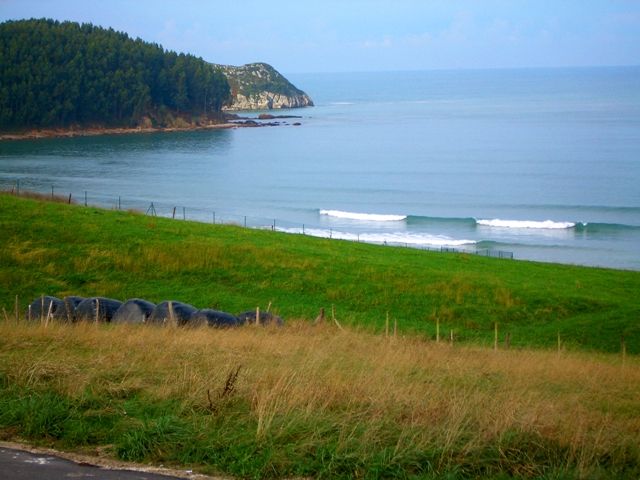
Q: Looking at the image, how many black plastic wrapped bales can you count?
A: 7